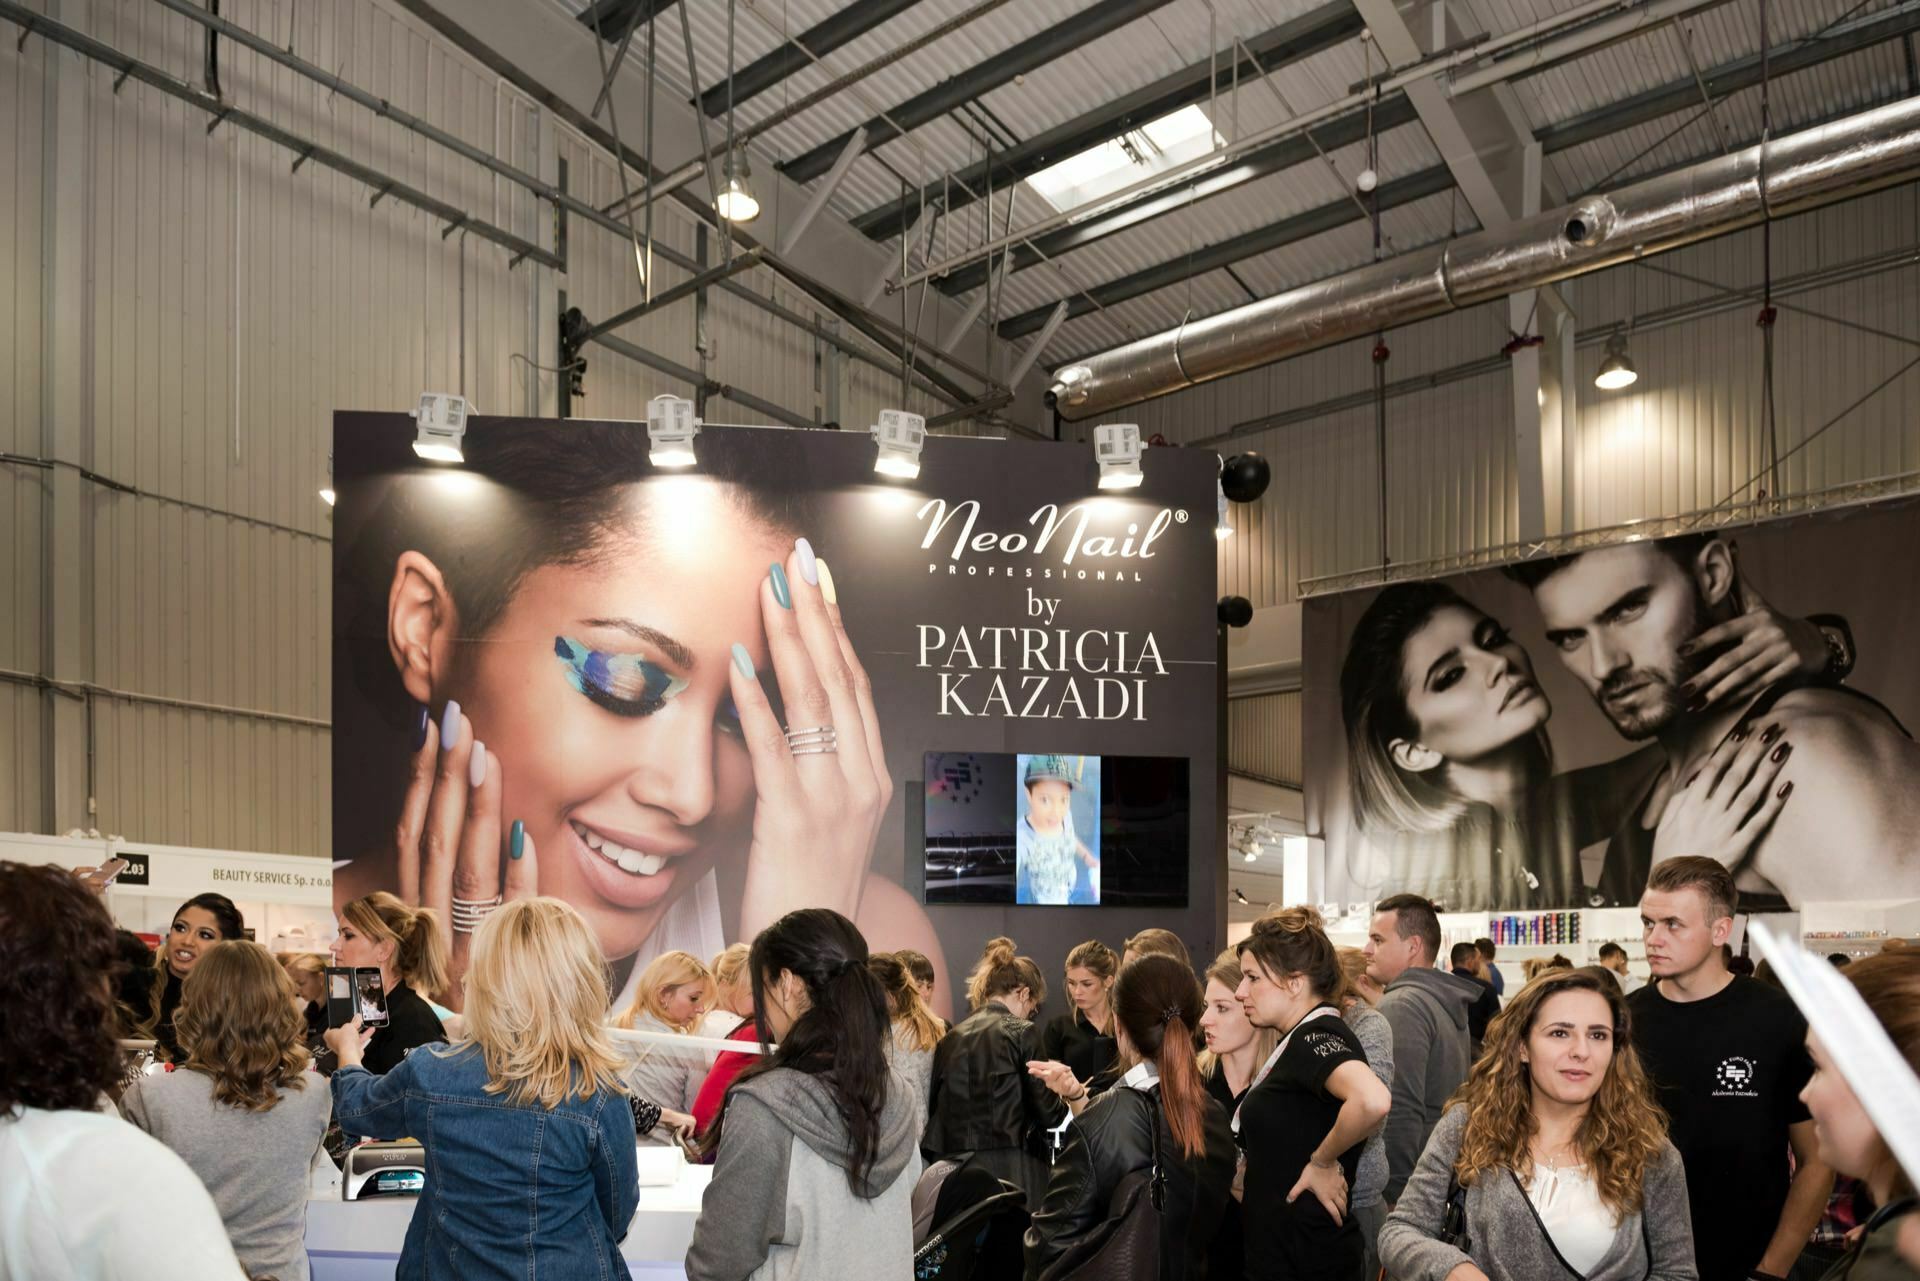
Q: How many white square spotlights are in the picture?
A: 4